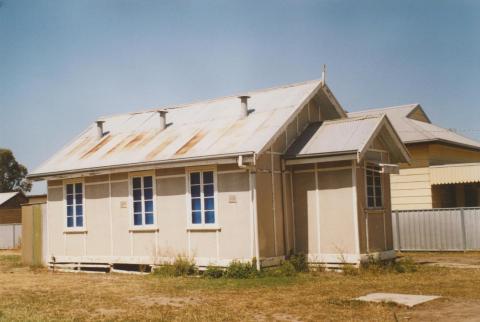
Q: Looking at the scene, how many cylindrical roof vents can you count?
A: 3